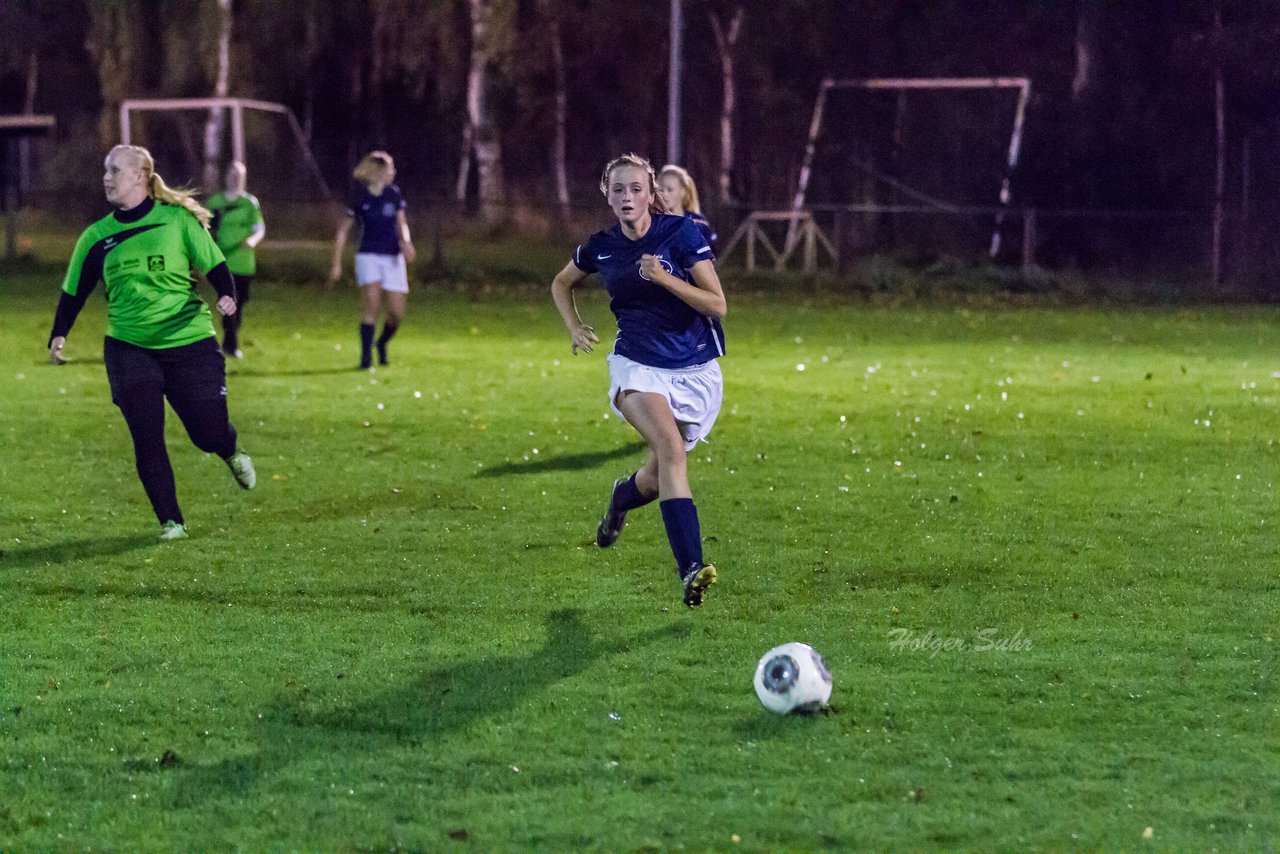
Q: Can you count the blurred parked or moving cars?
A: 0